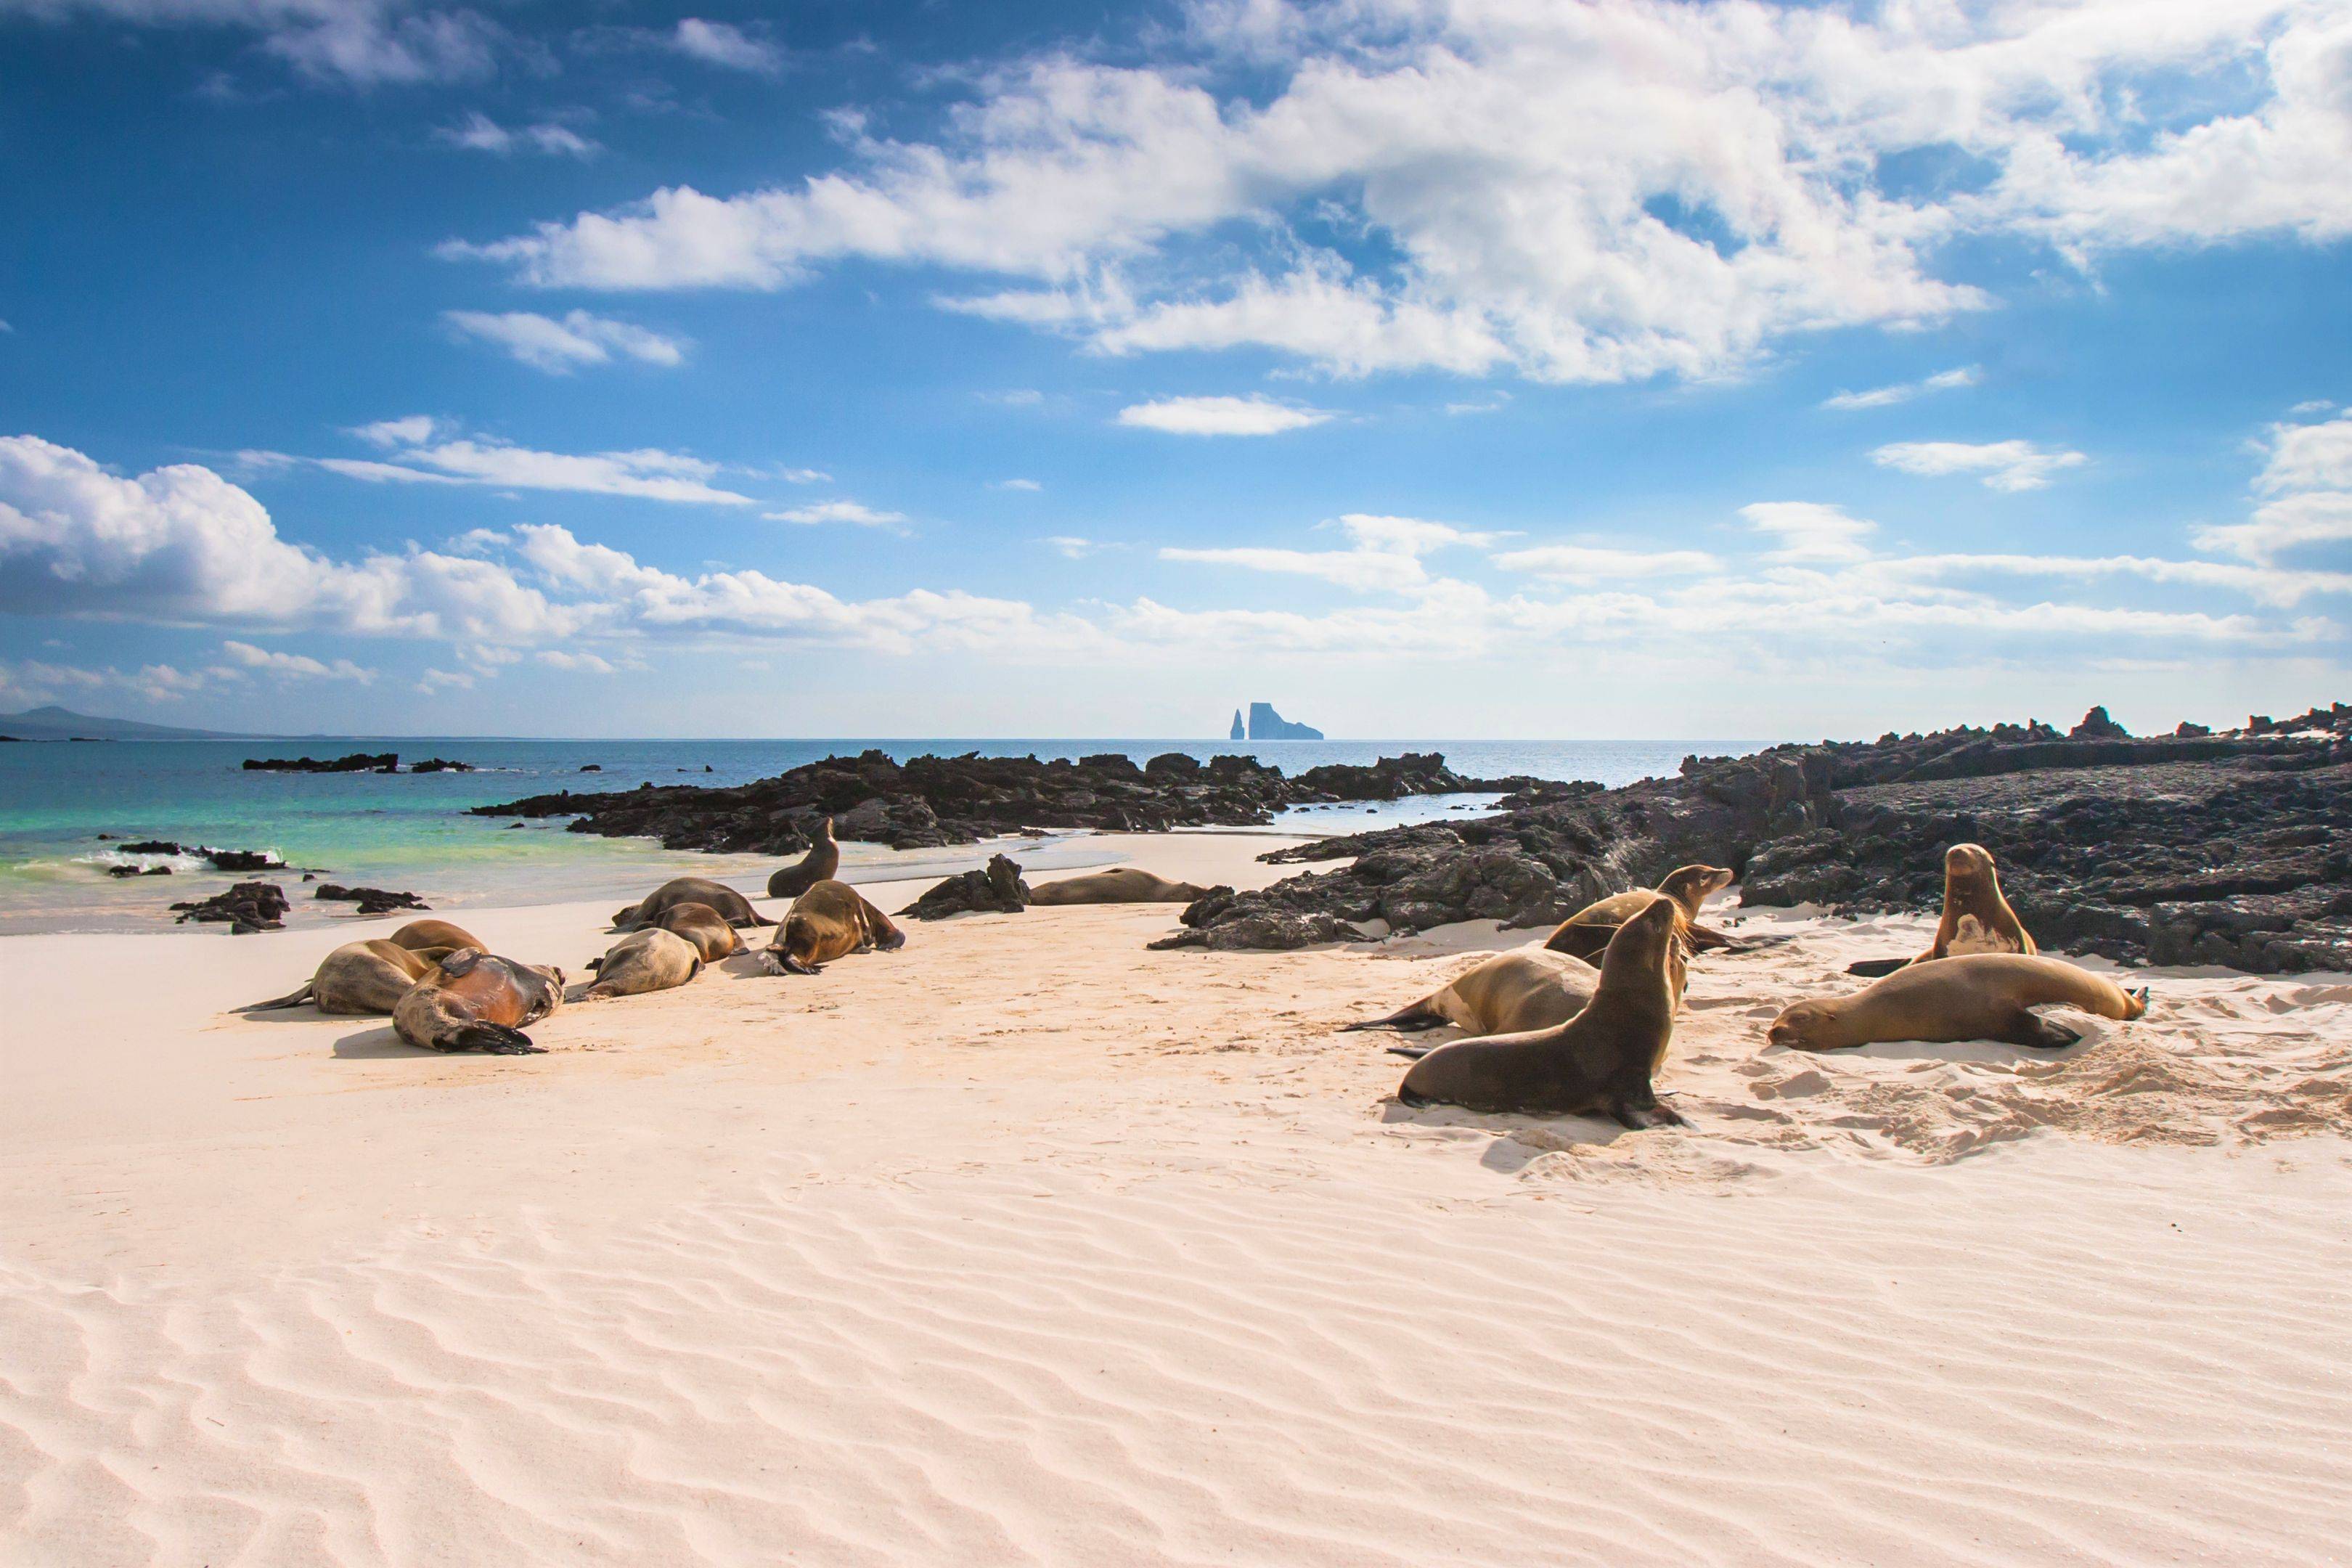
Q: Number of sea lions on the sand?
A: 14